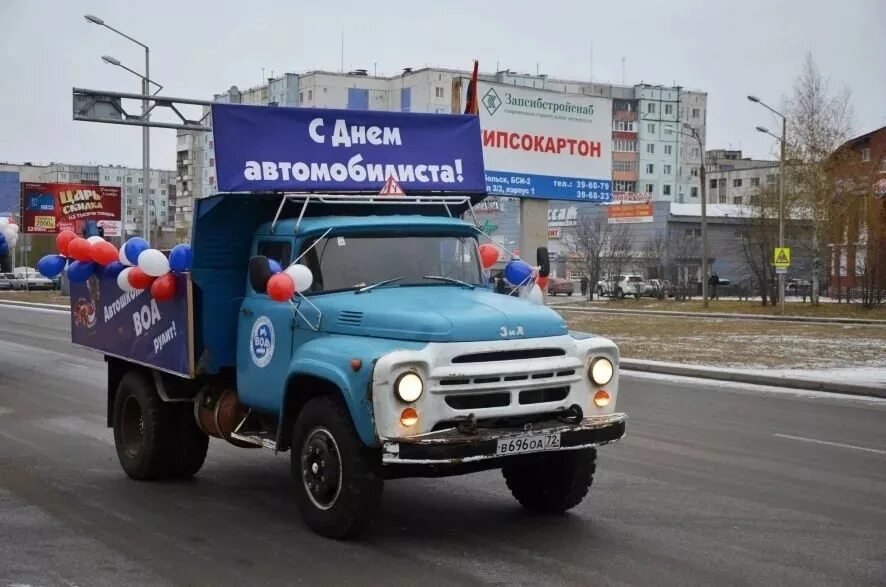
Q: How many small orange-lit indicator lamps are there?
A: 2